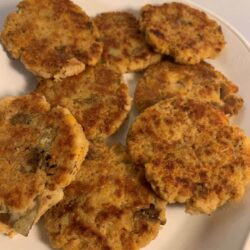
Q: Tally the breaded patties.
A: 8